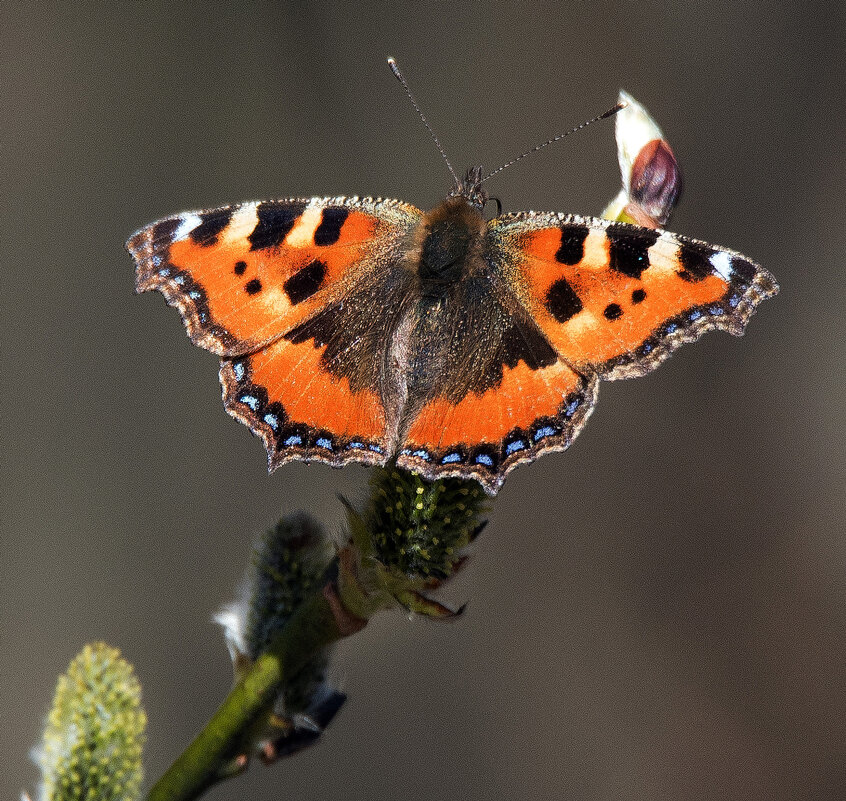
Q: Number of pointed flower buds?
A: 1